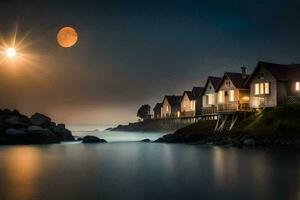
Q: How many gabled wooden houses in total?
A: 6